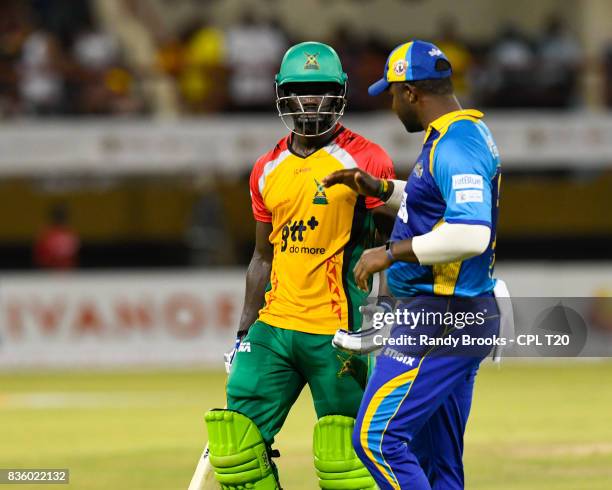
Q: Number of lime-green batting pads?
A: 2